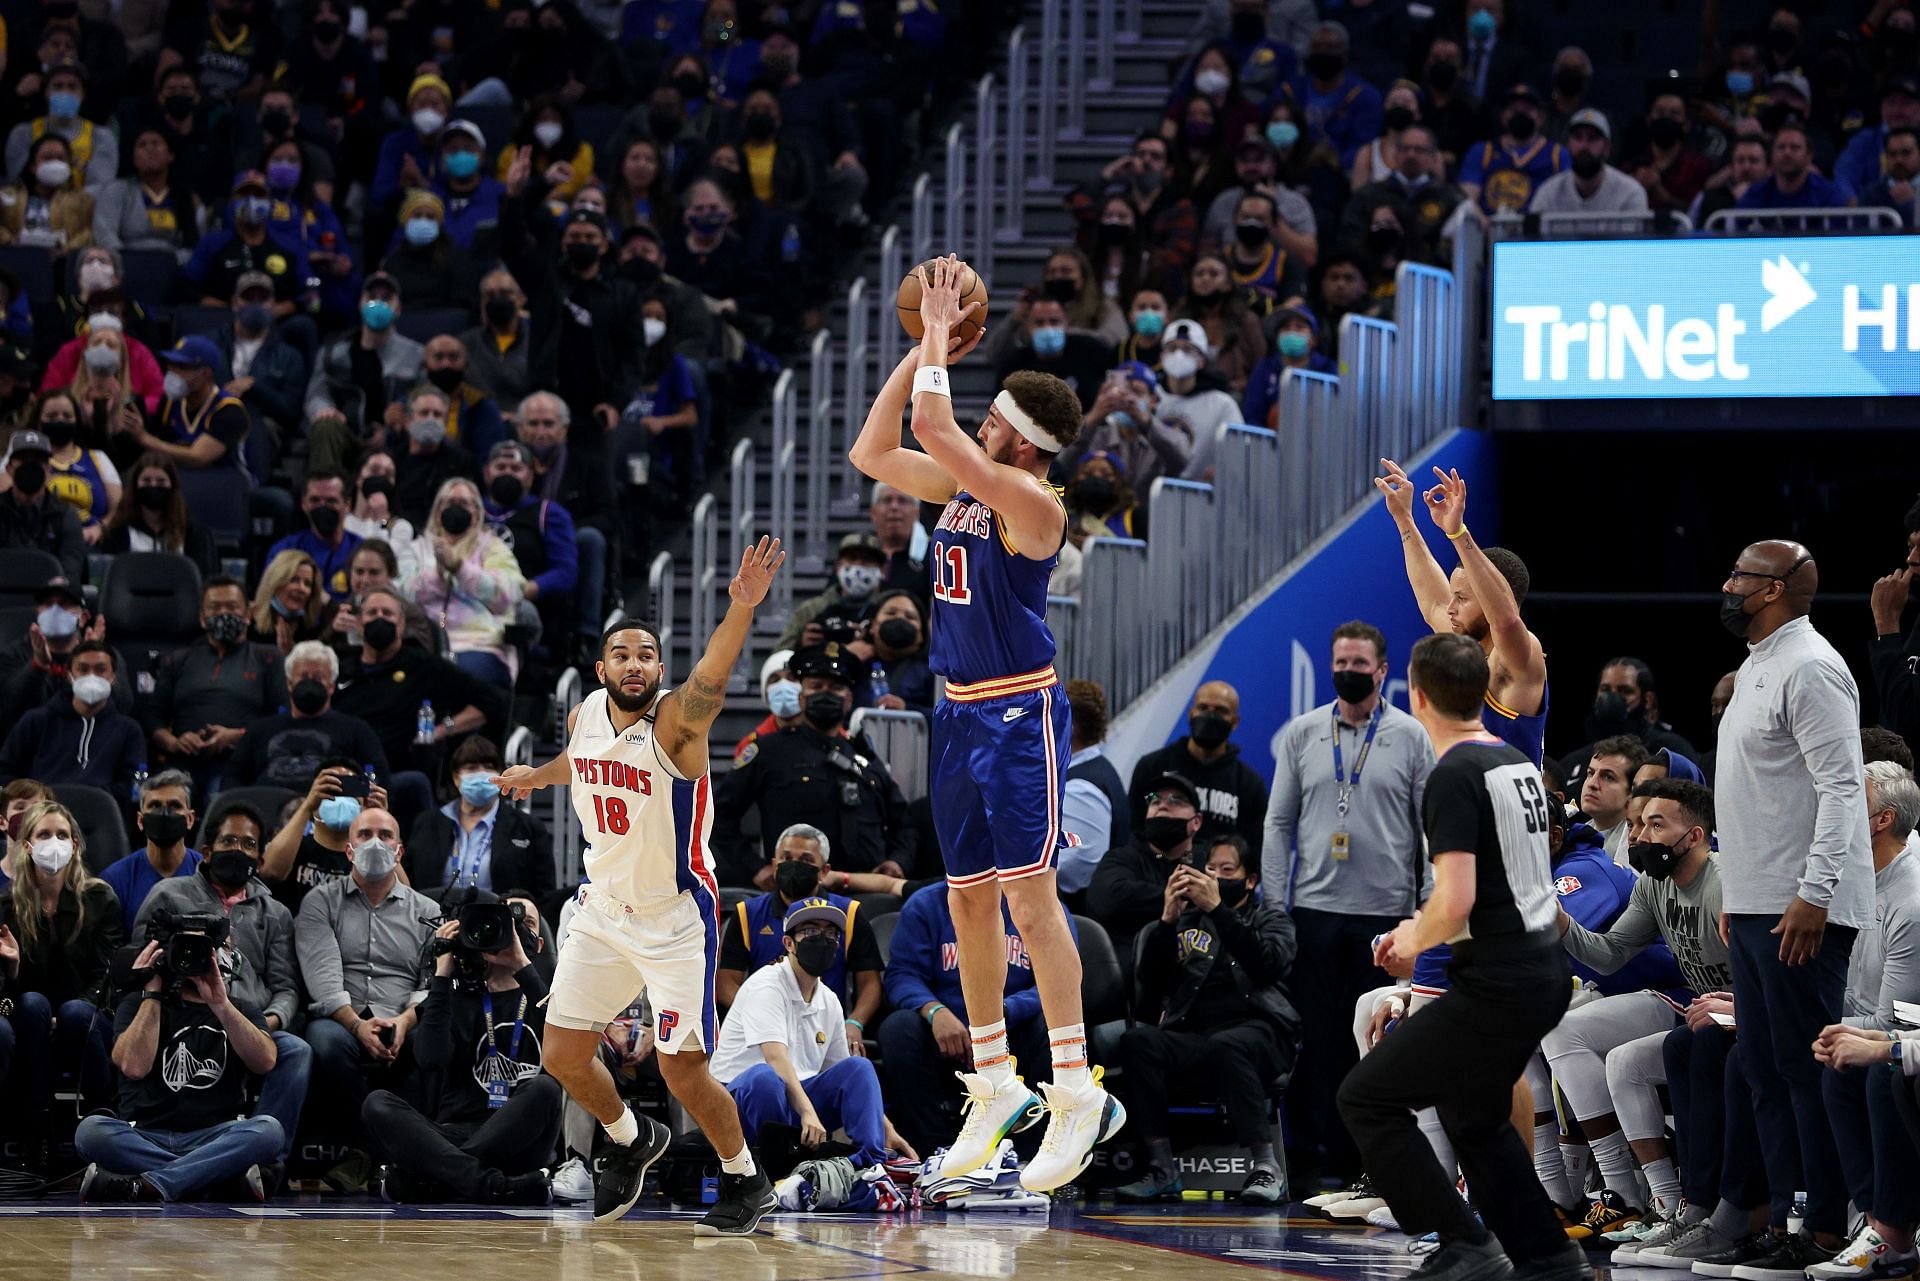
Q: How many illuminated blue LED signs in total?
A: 1